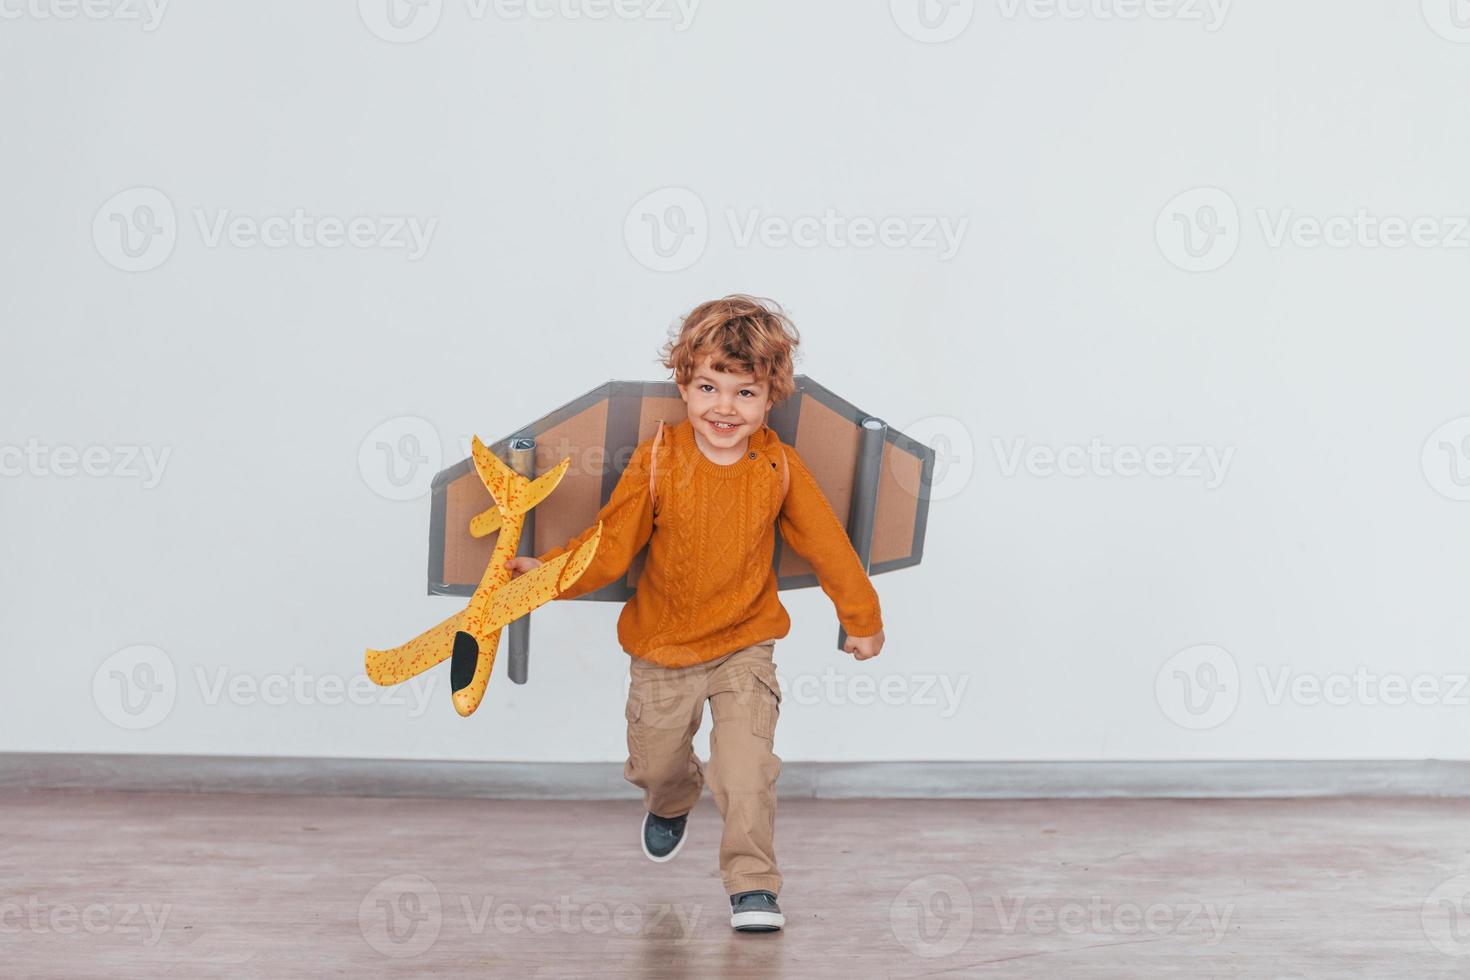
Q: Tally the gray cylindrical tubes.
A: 2